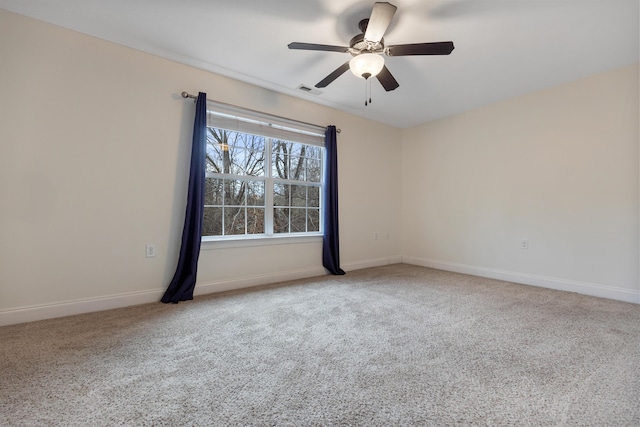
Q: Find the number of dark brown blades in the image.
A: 4